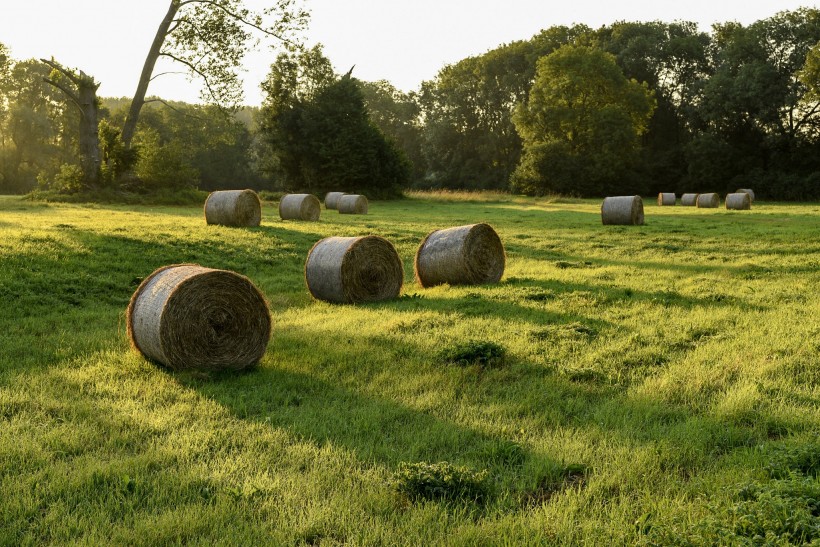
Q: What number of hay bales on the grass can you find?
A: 13